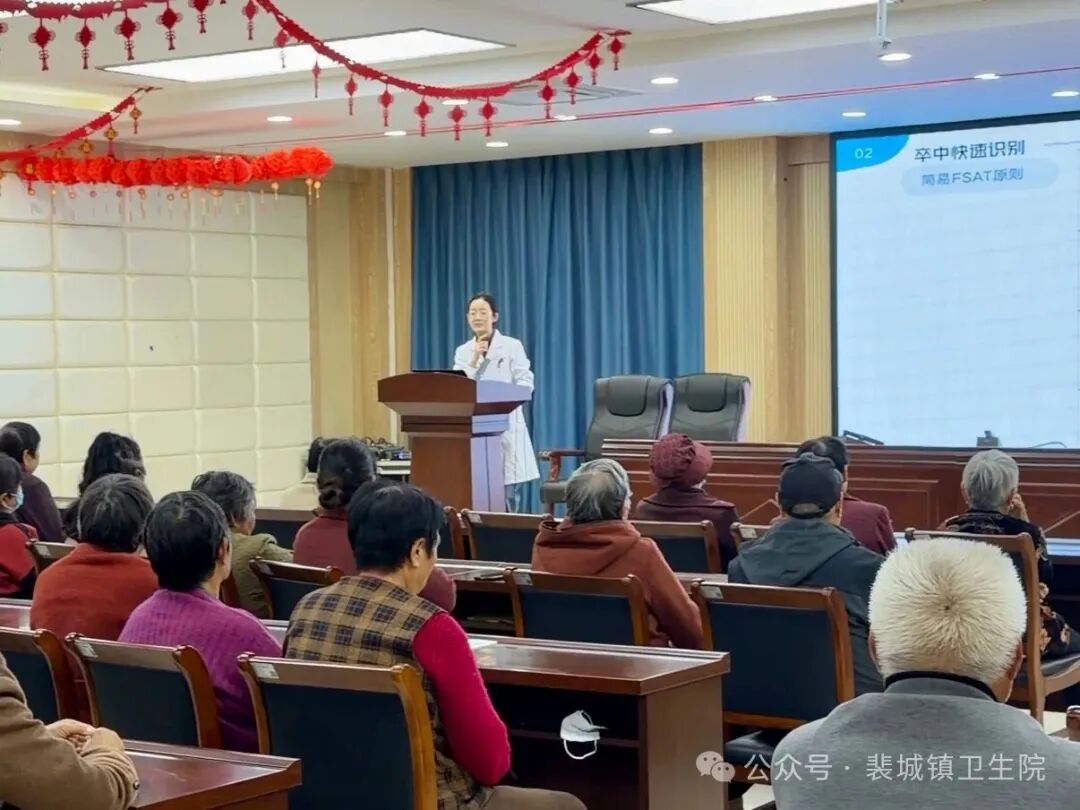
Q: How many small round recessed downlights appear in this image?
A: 13